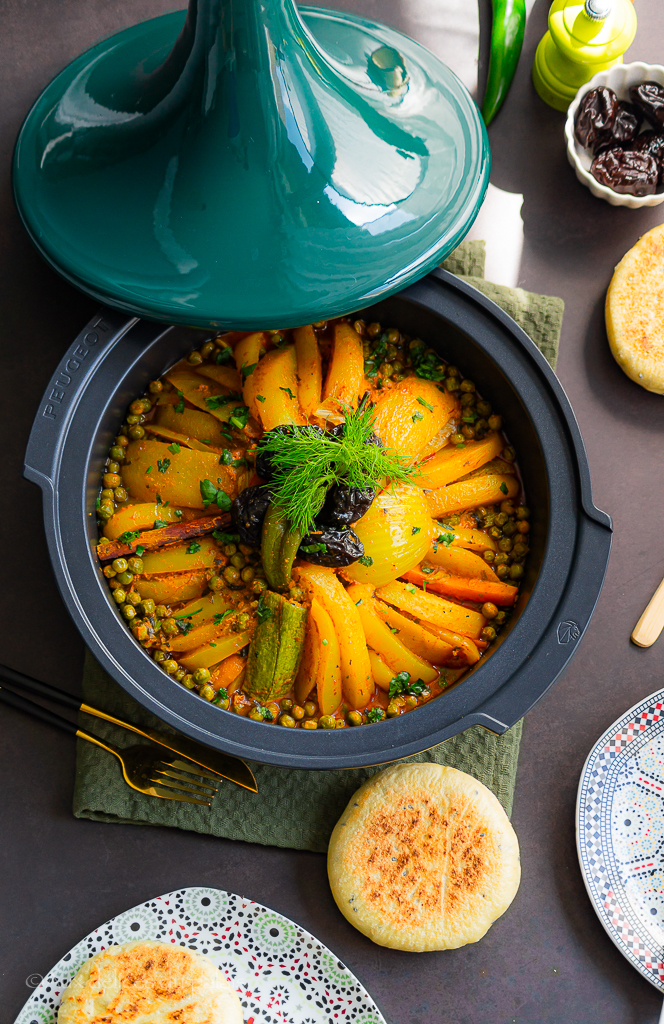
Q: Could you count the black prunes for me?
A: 10